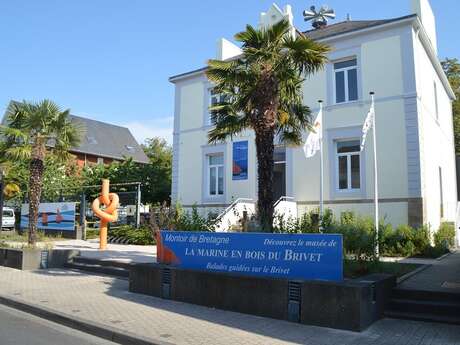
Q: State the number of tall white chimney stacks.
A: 2